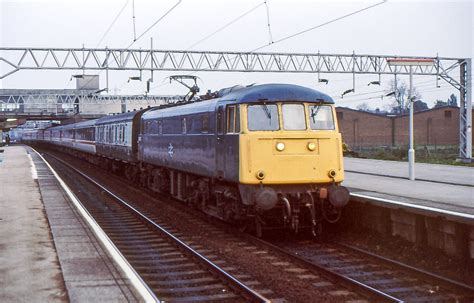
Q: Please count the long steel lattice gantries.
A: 2